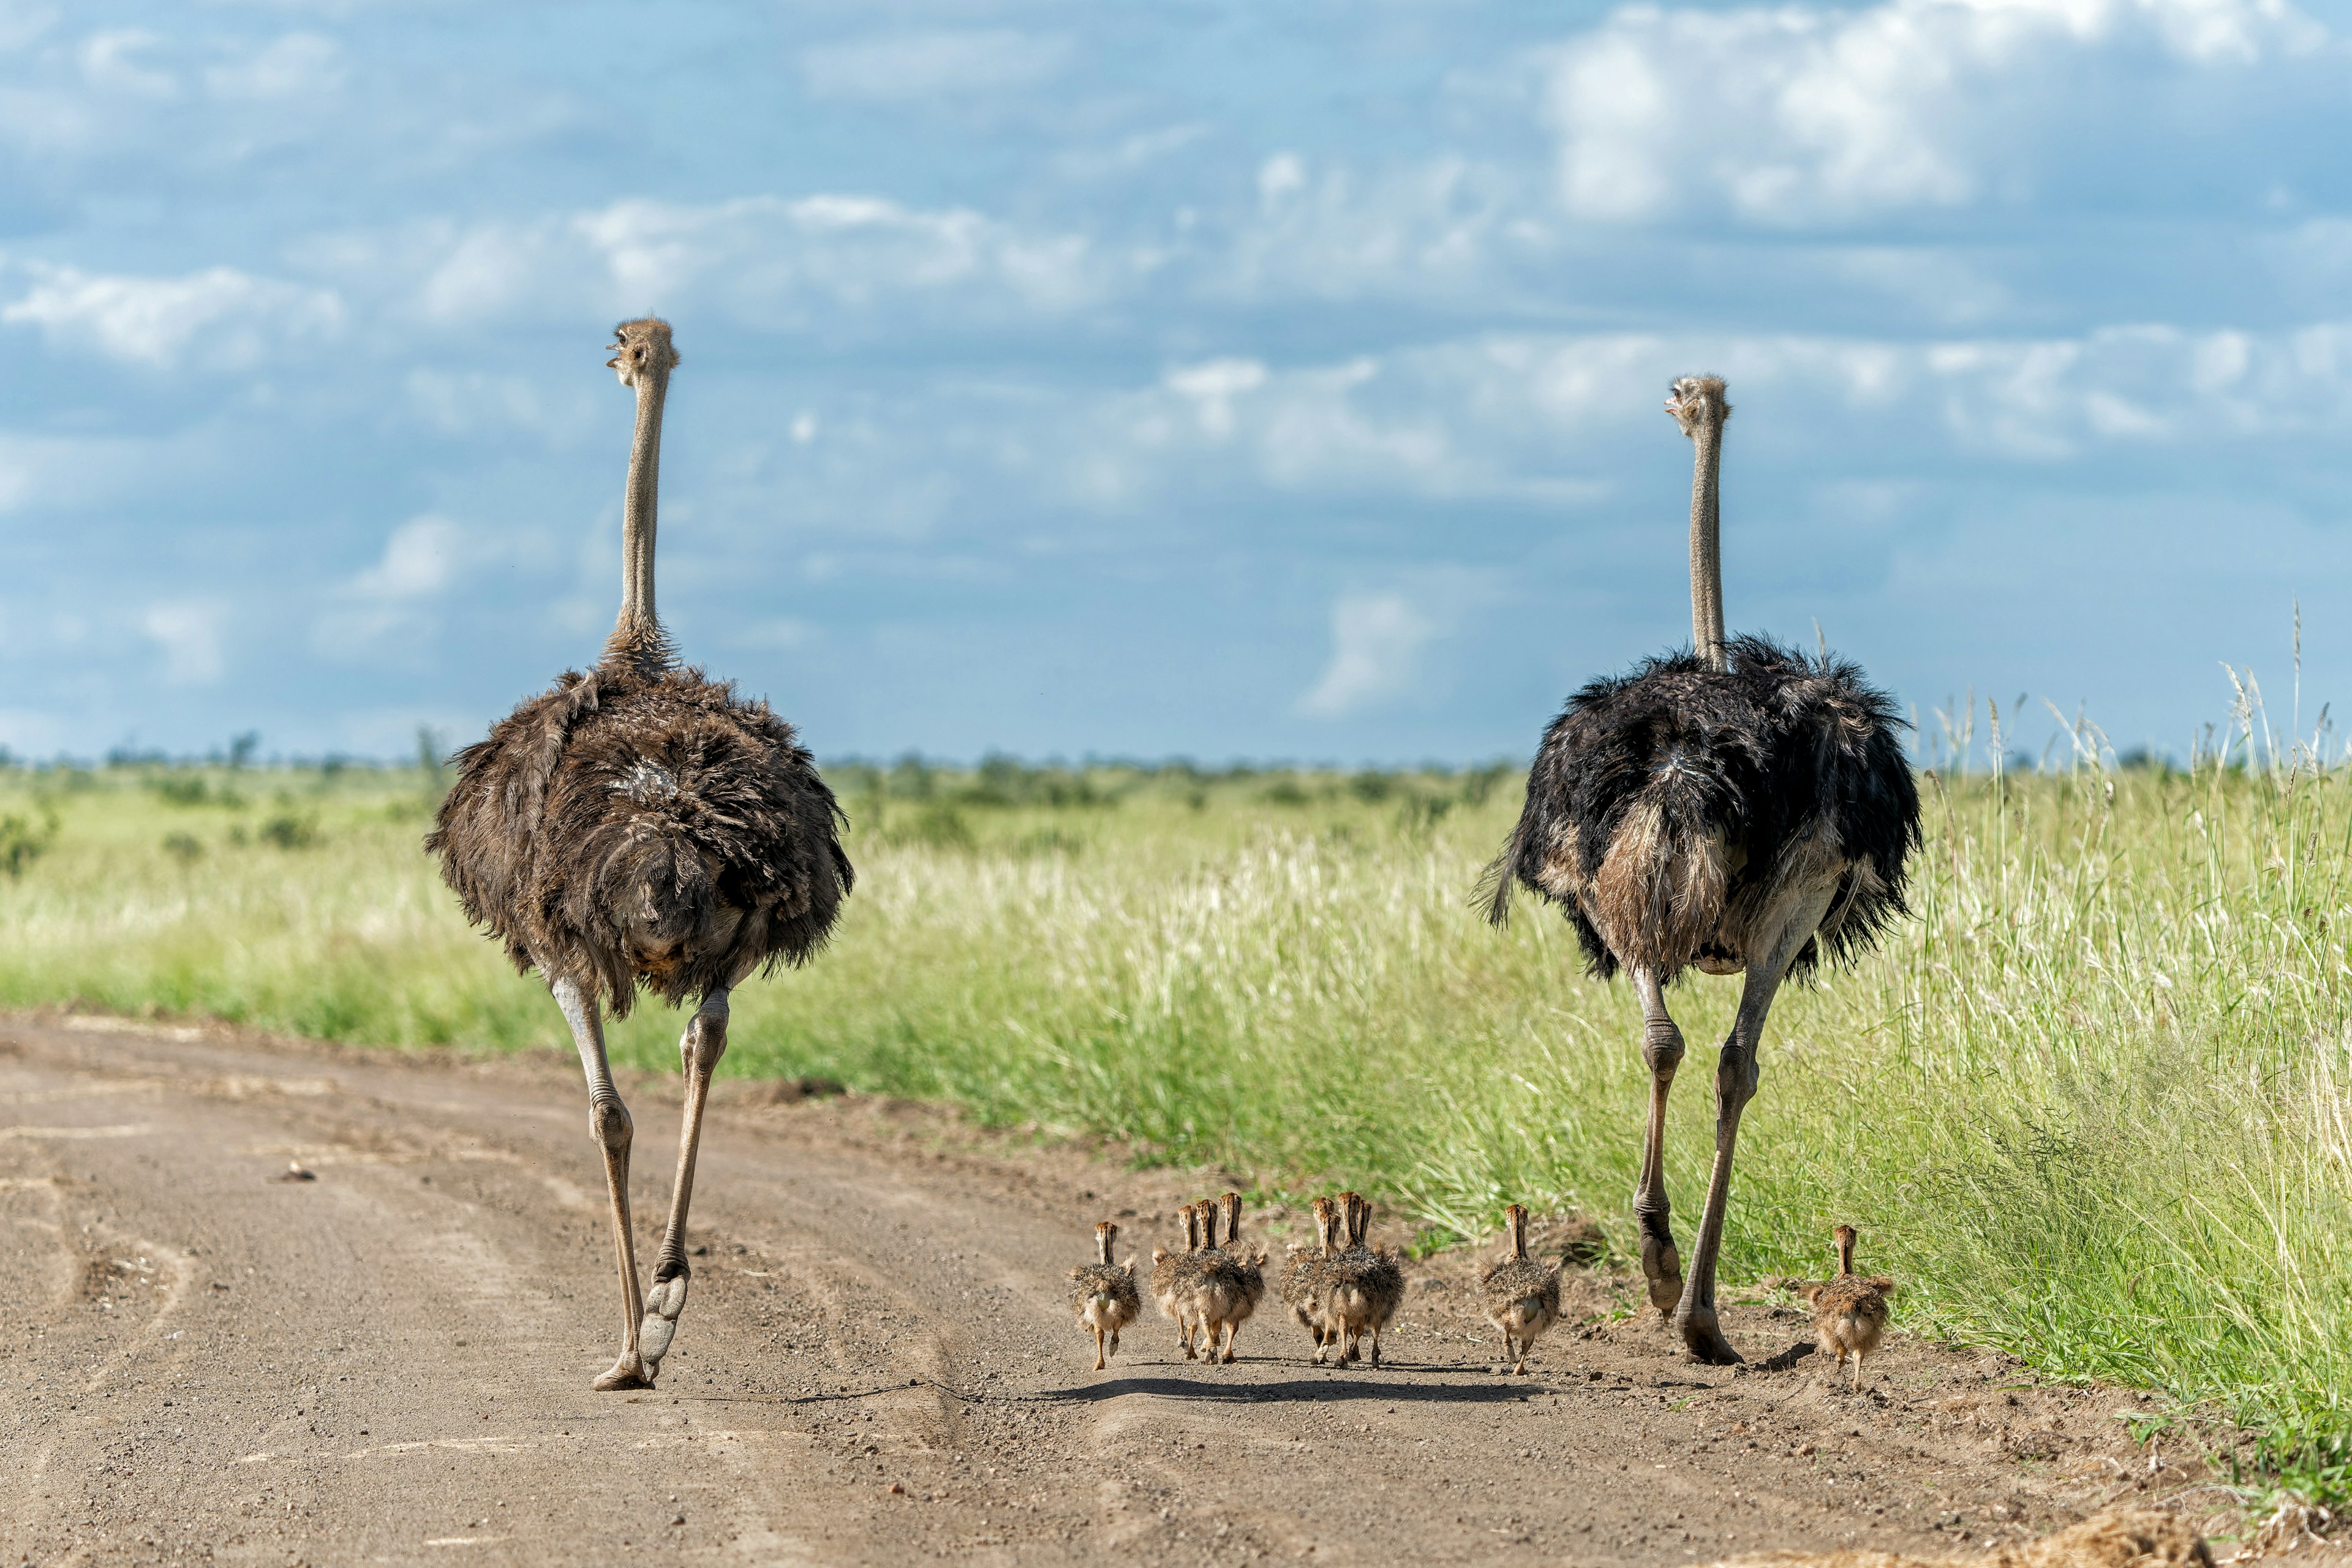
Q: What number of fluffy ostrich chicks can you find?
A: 10